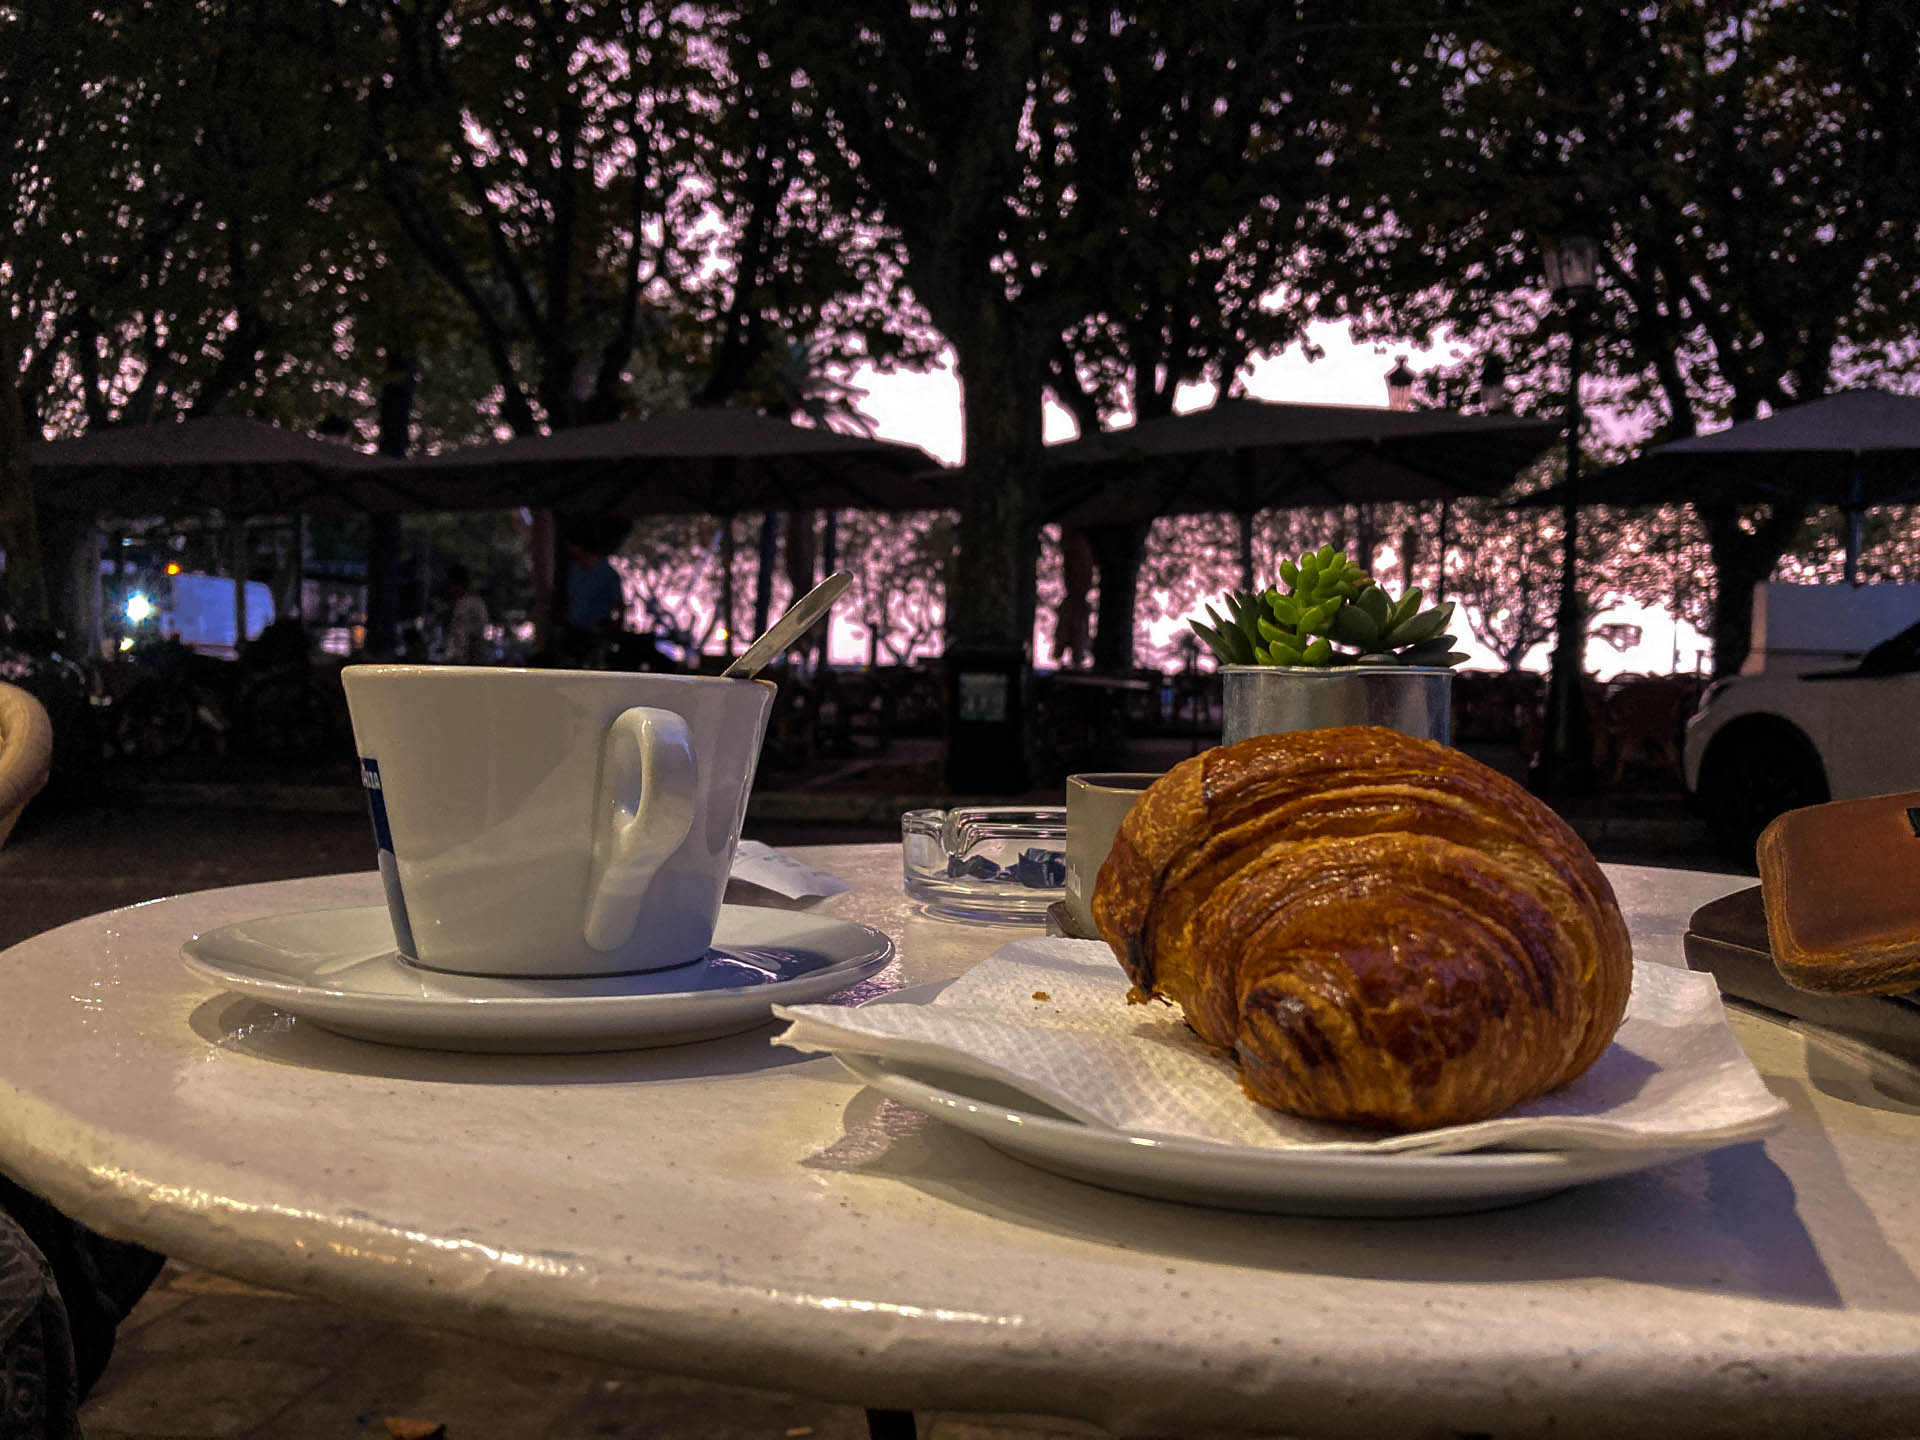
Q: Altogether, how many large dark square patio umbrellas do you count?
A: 4